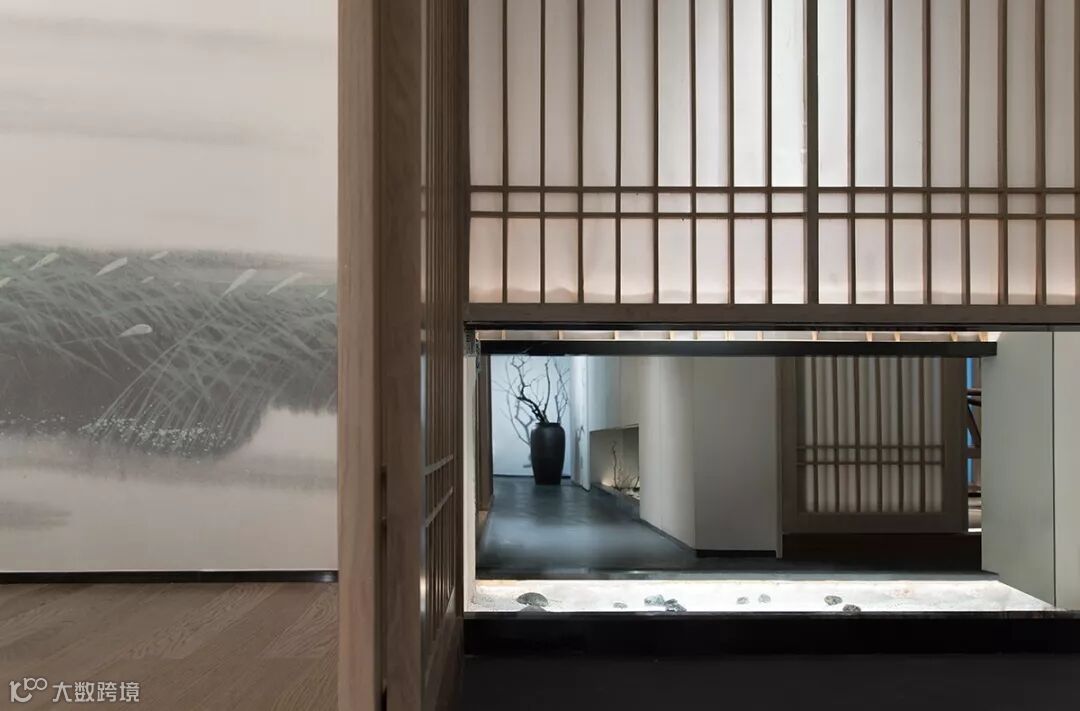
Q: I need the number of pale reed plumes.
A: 11